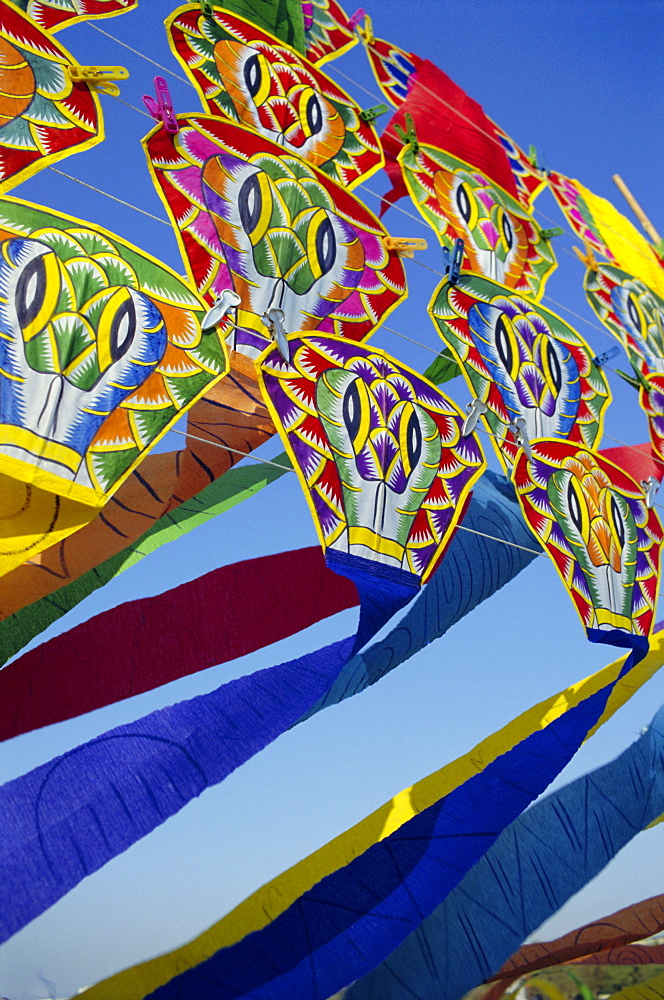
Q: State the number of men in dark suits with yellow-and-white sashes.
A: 0